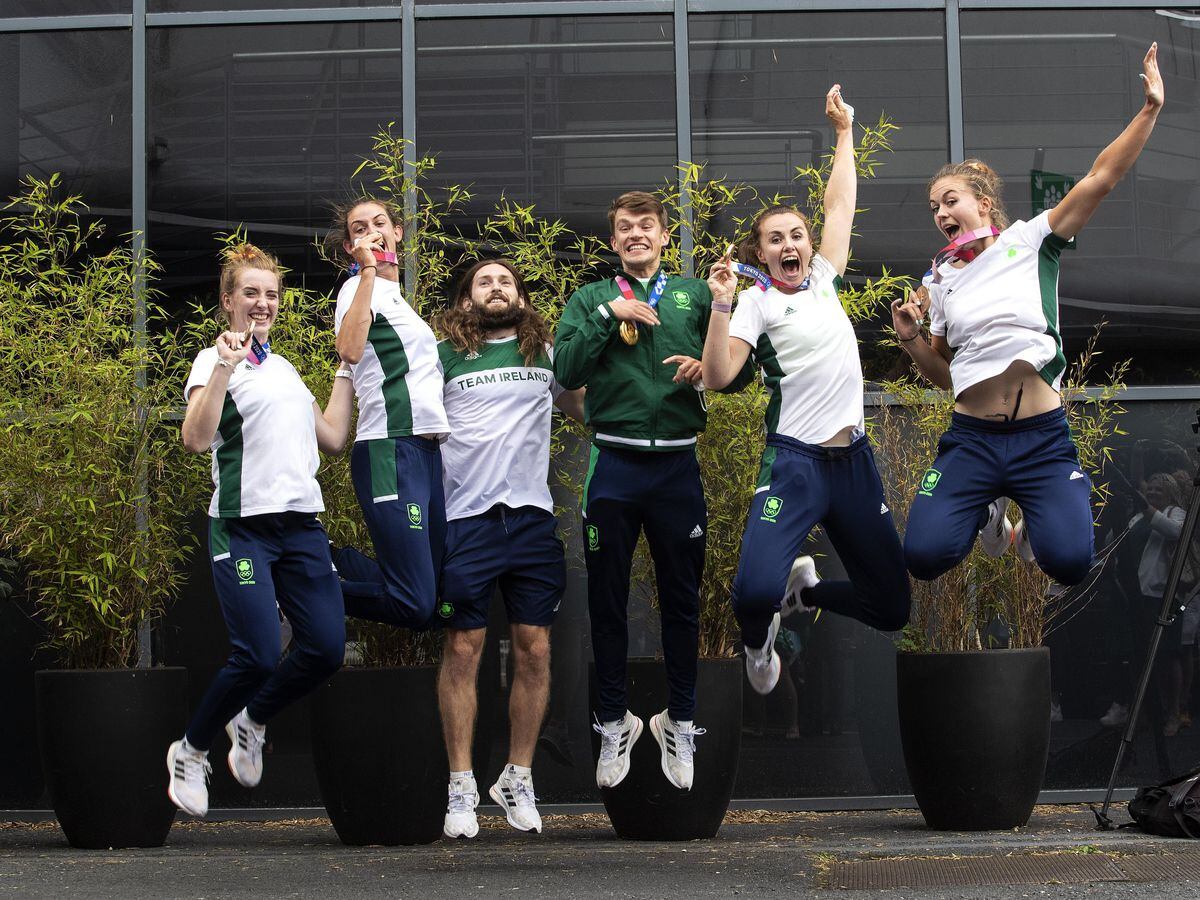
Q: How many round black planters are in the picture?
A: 4